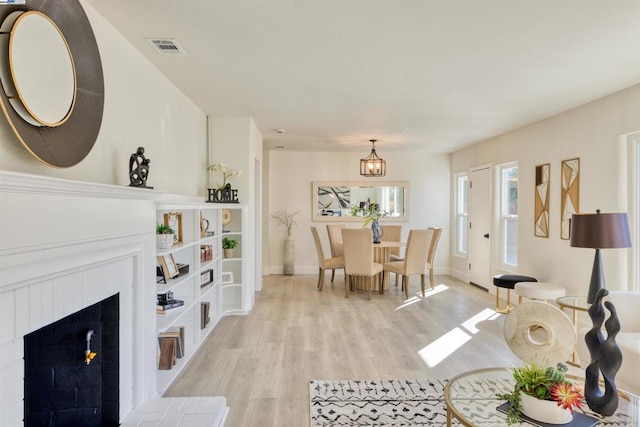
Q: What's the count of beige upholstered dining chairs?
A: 6